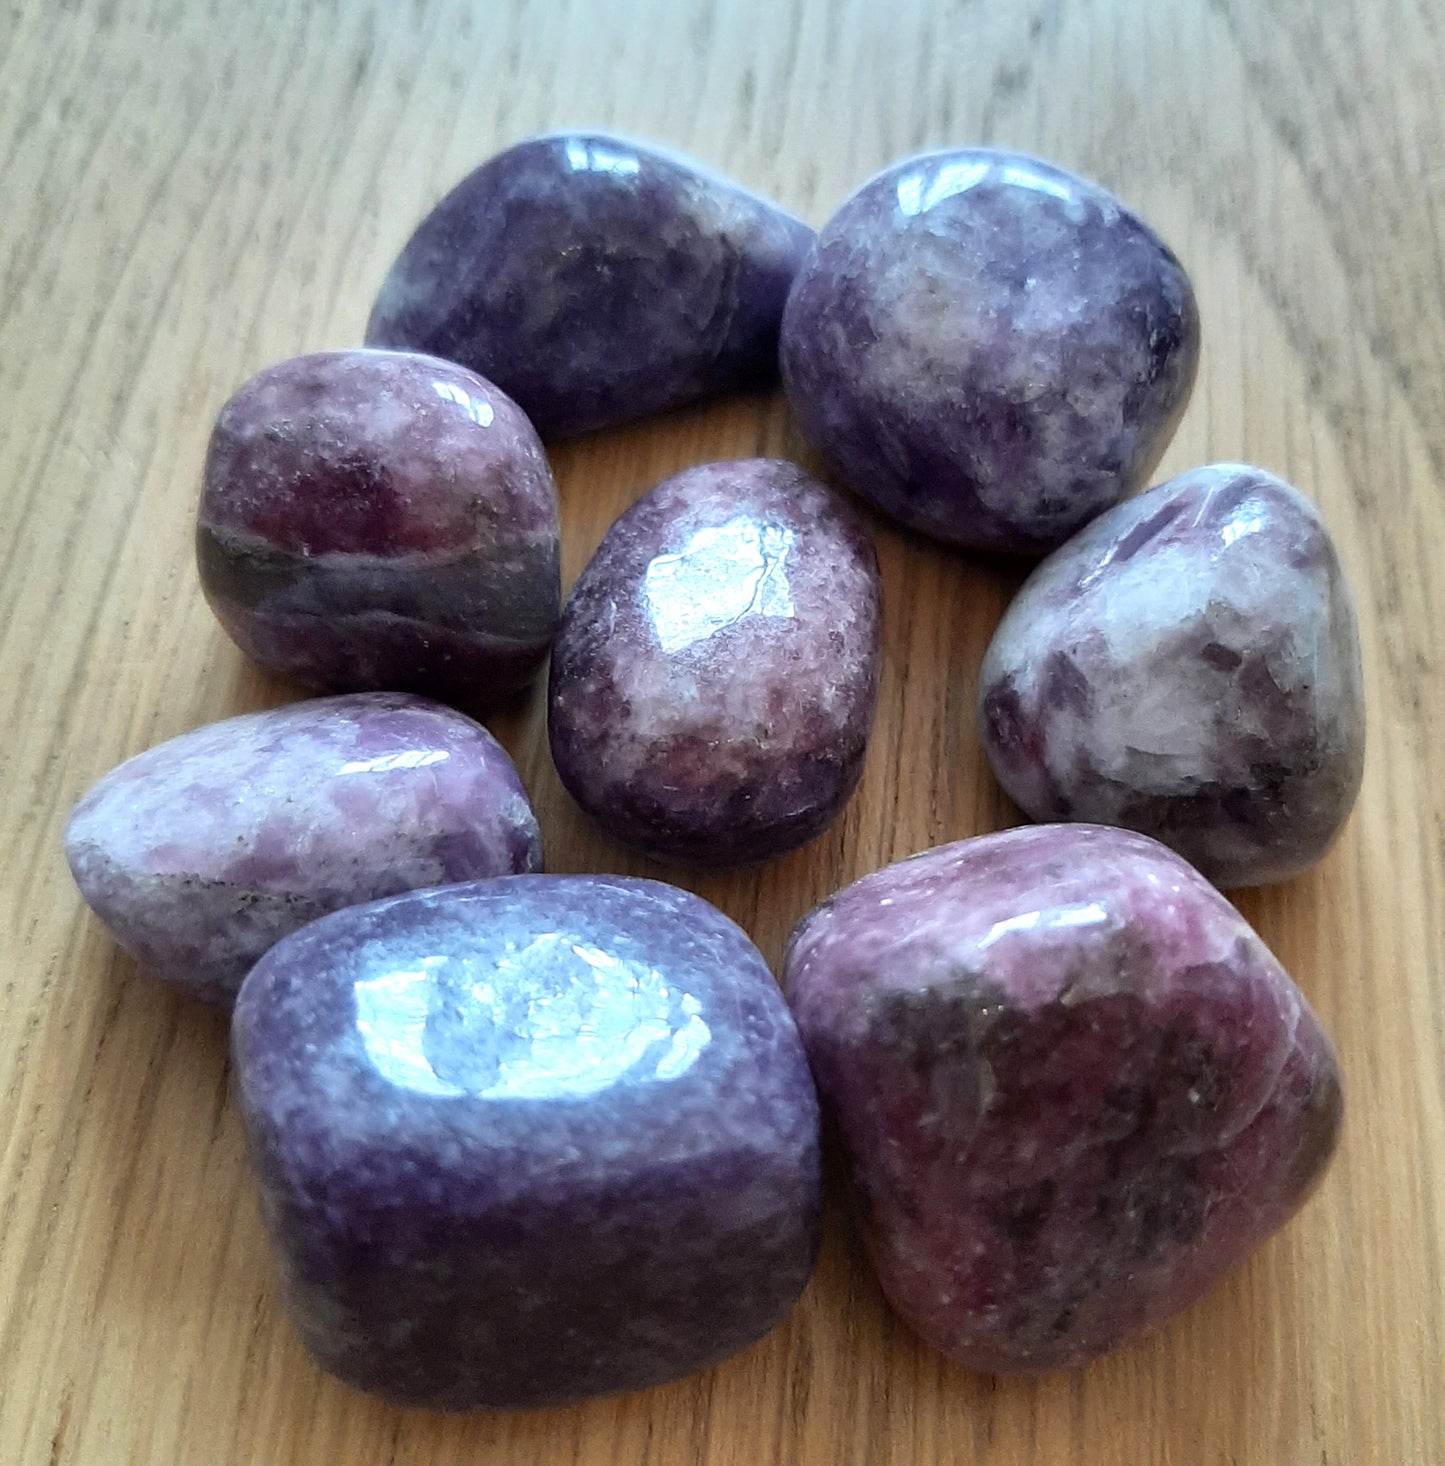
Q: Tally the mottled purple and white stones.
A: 8